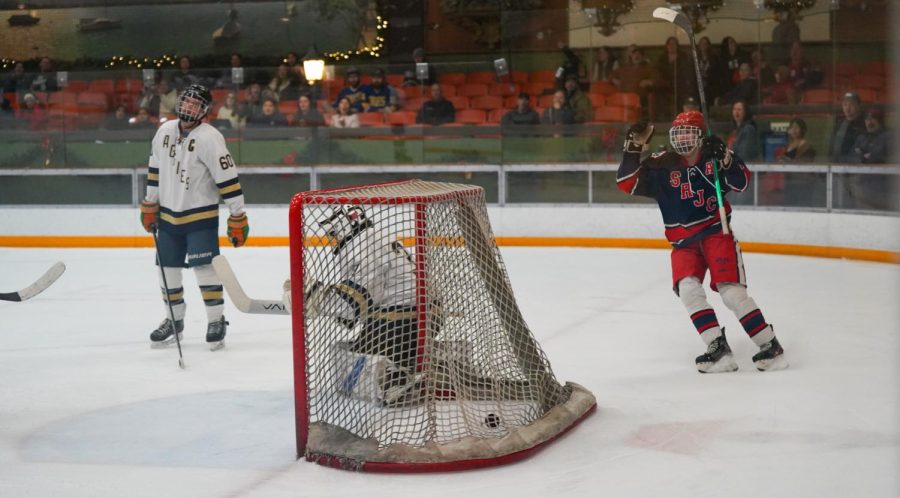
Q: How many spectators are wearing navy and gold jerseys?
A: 2